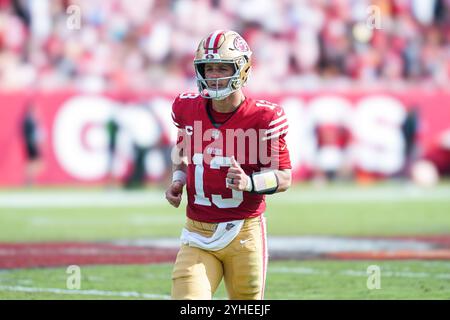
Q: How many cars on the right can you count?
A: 0